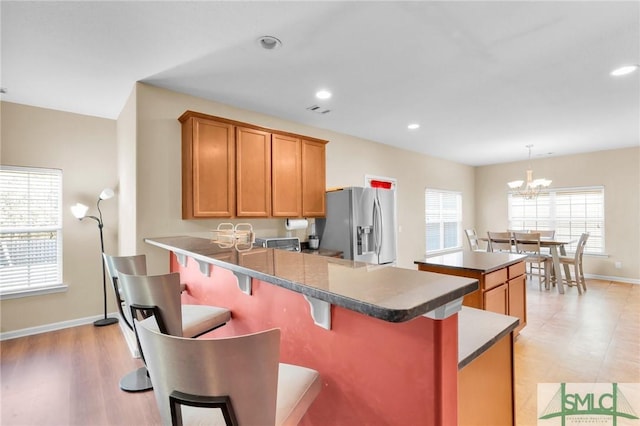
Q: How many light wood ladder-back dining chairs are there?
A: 6